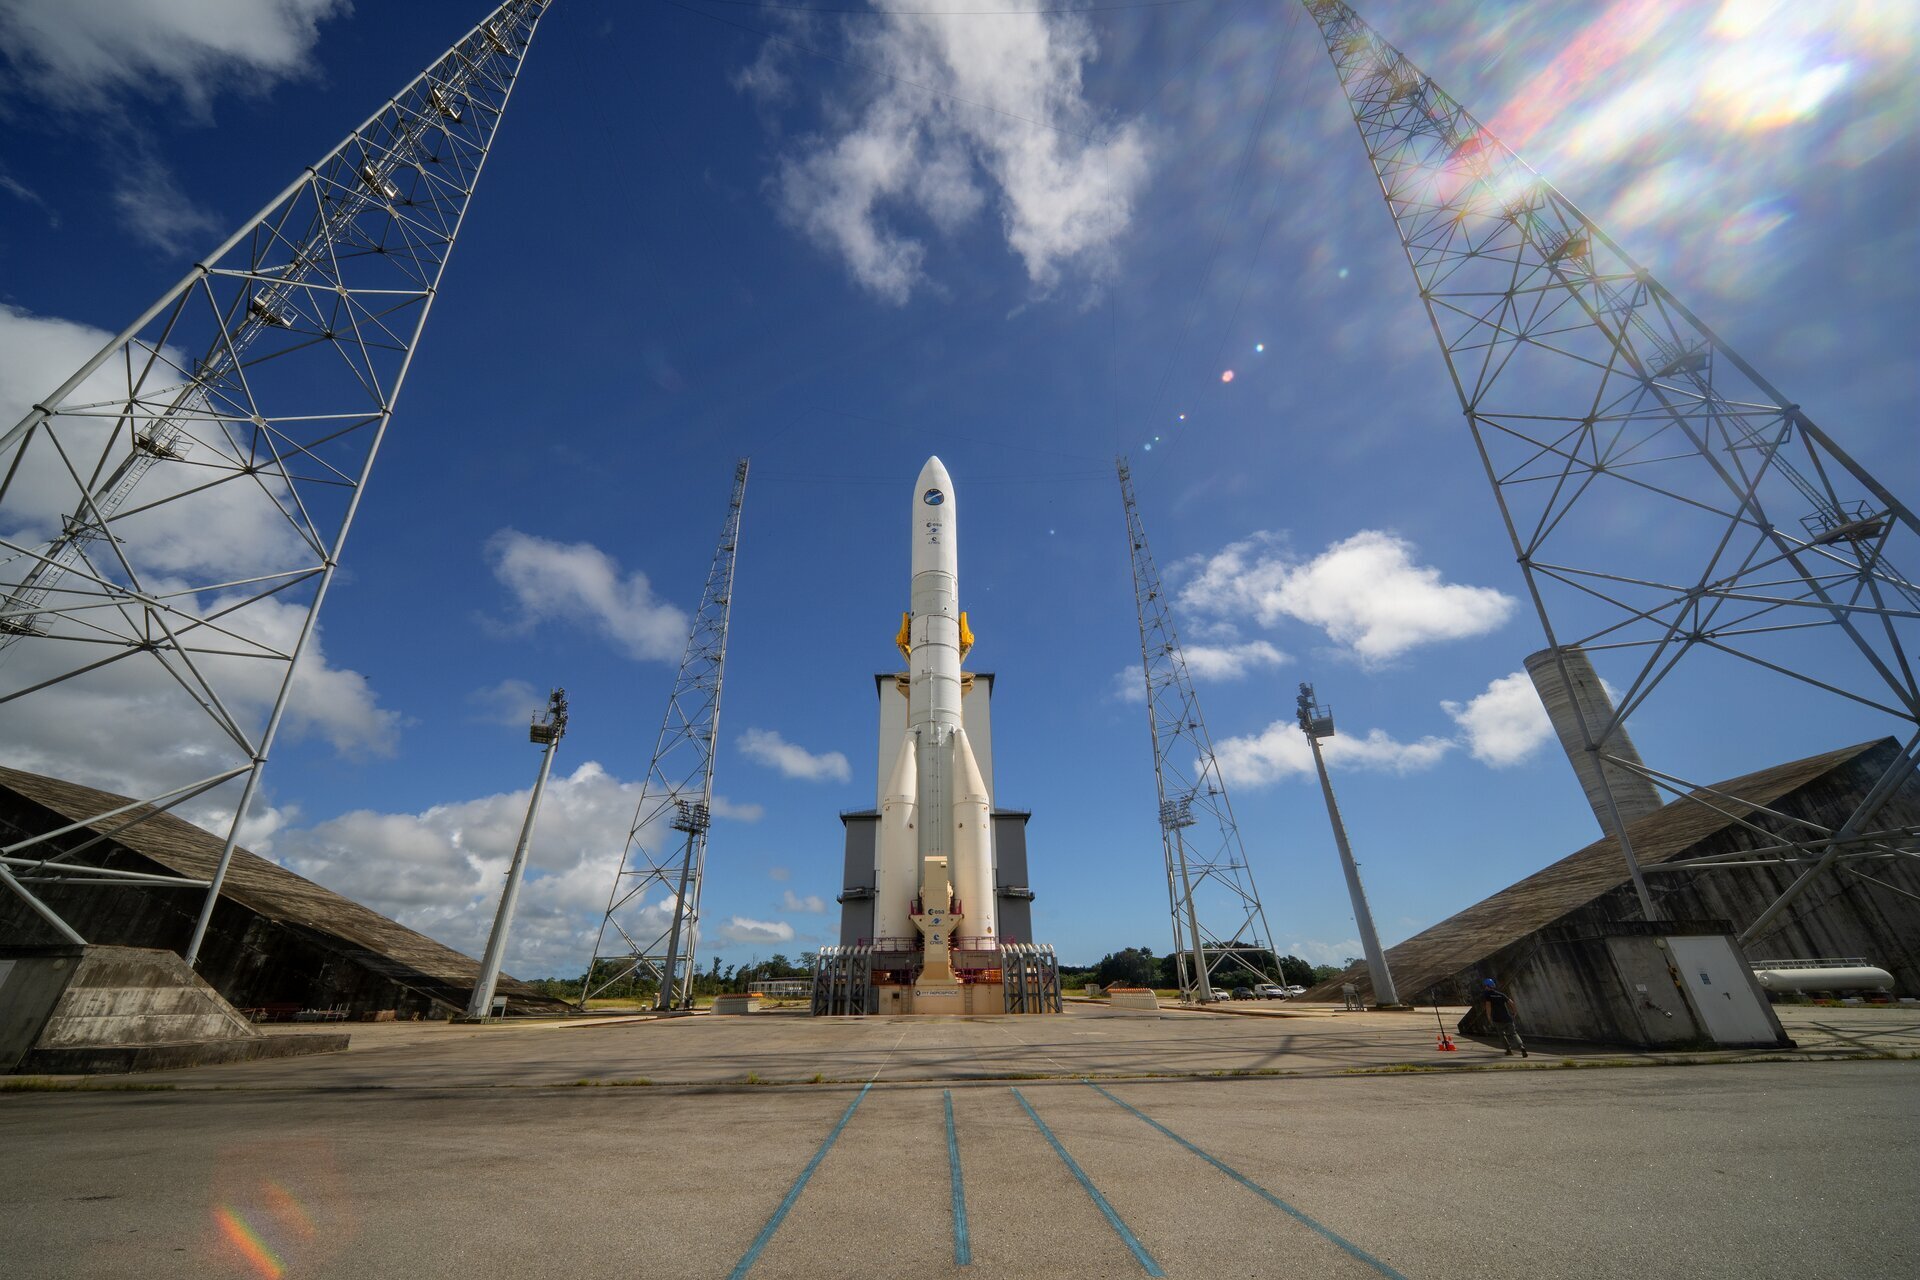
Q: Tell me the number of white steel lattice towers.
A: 4